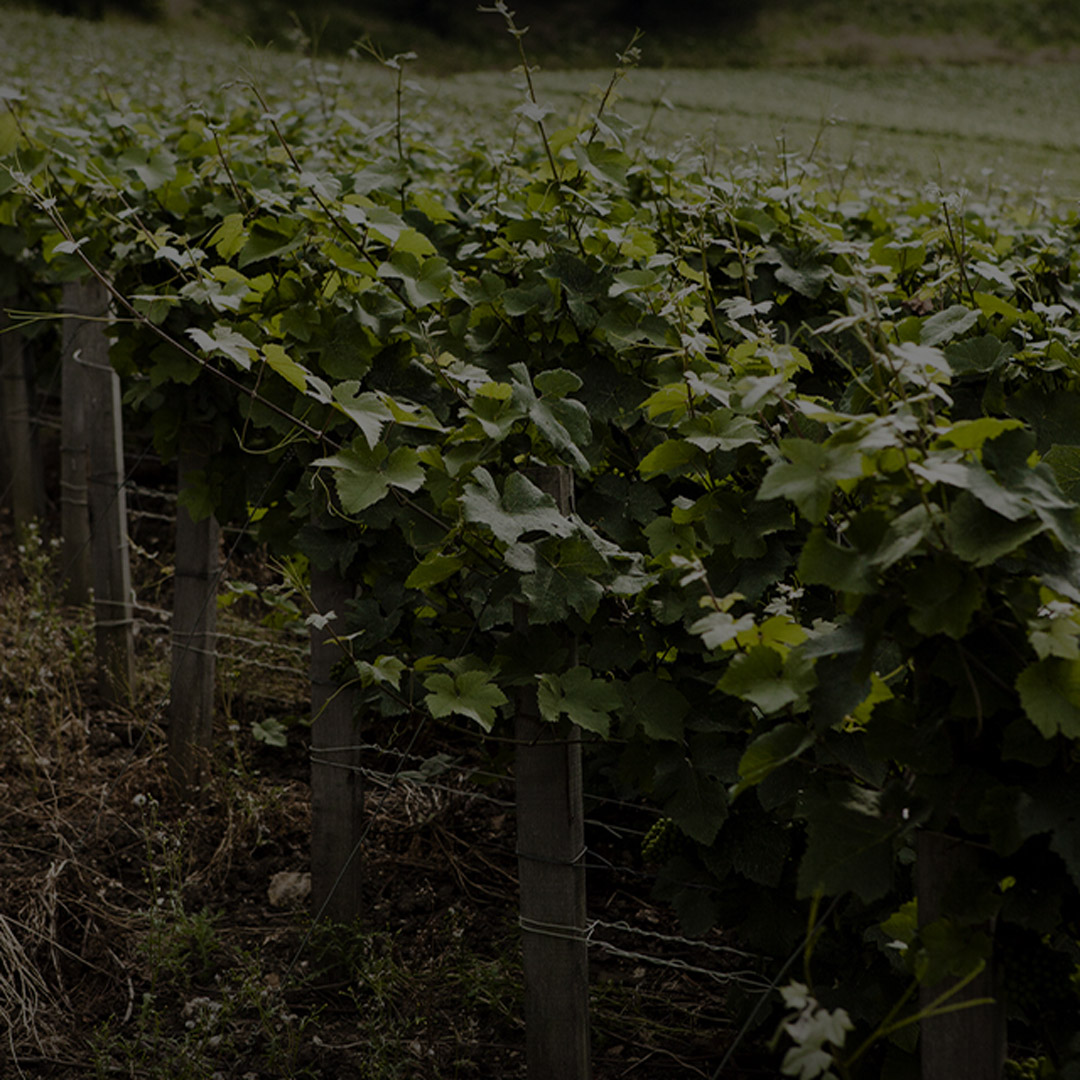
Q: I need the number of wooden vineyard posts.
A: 7